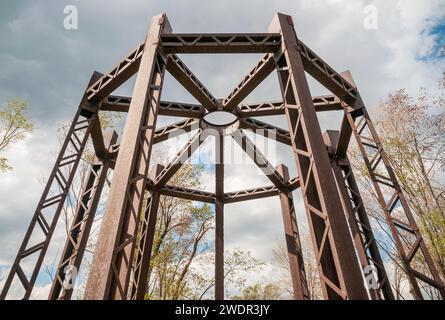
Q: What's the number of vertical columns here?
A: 9